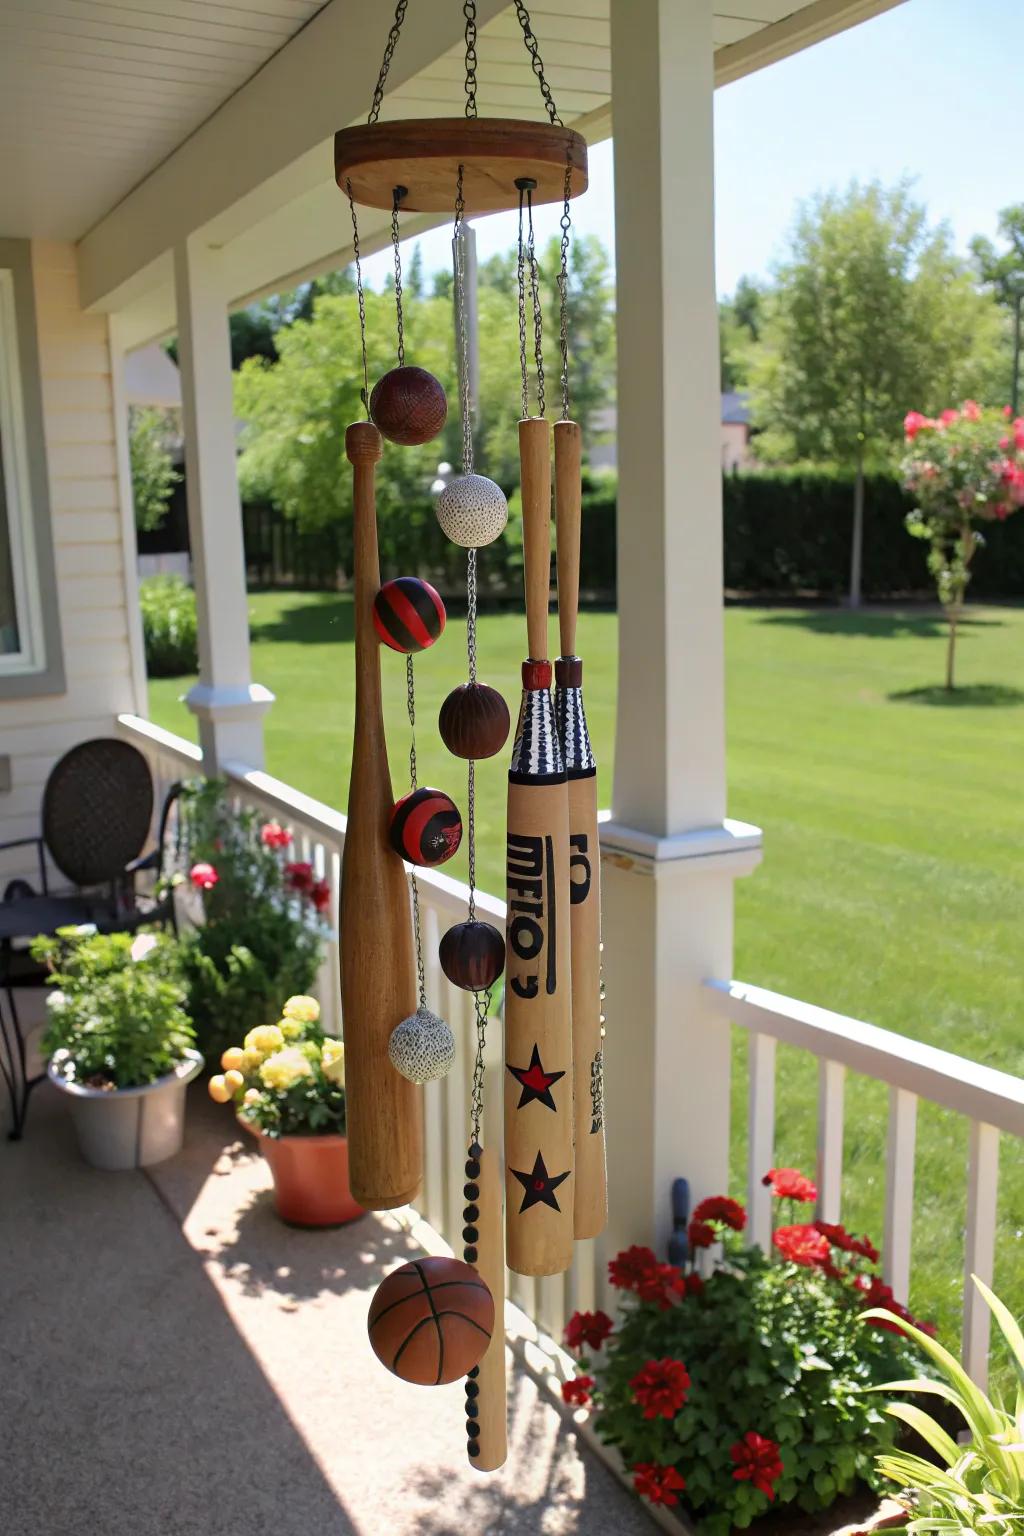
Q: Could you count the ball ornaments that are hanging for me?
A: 8